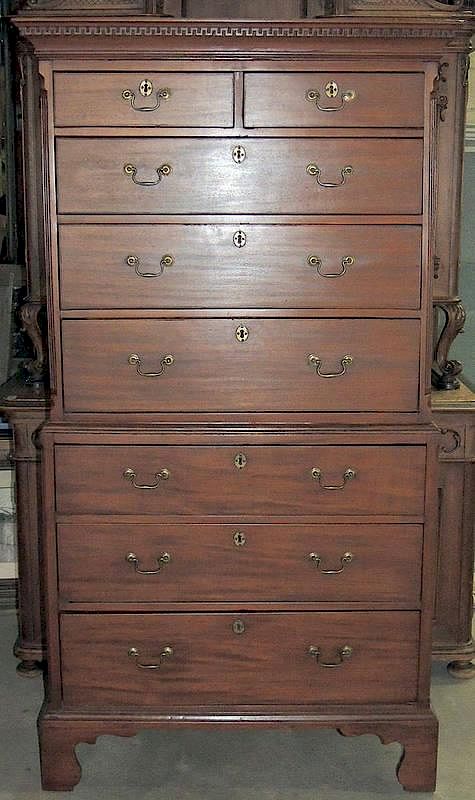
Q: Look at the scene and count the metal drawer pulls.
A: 14